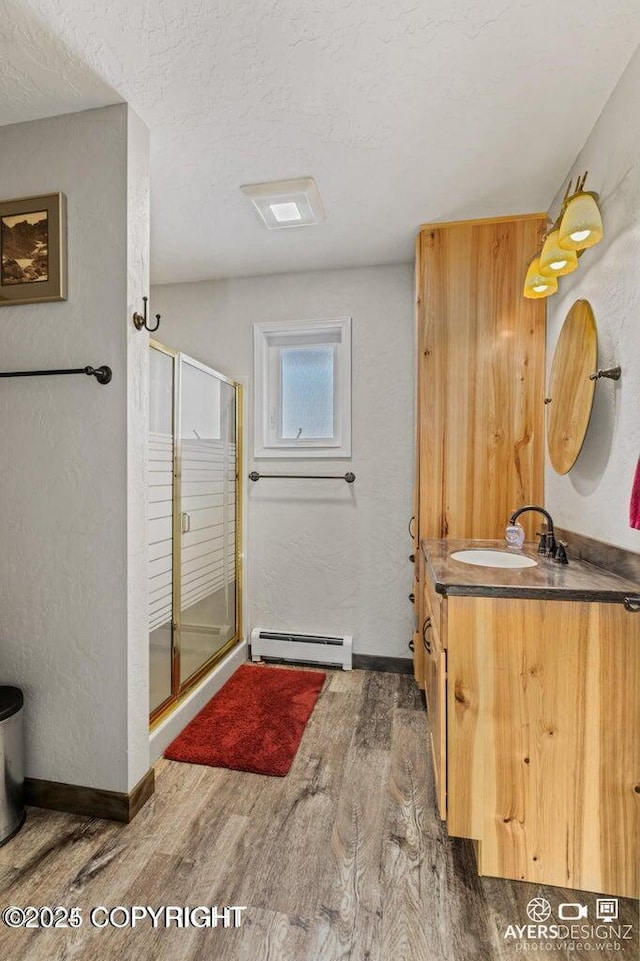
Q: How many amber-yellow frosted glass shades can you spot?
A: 3